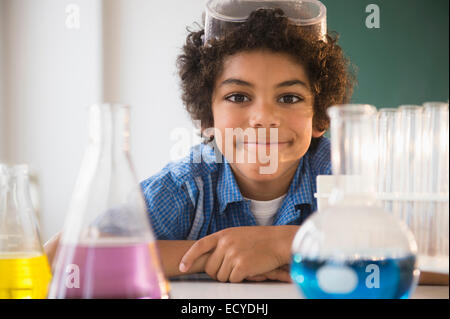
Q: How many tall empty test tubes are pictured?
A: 3